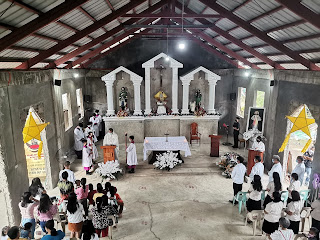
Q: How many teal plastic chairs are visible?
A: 4